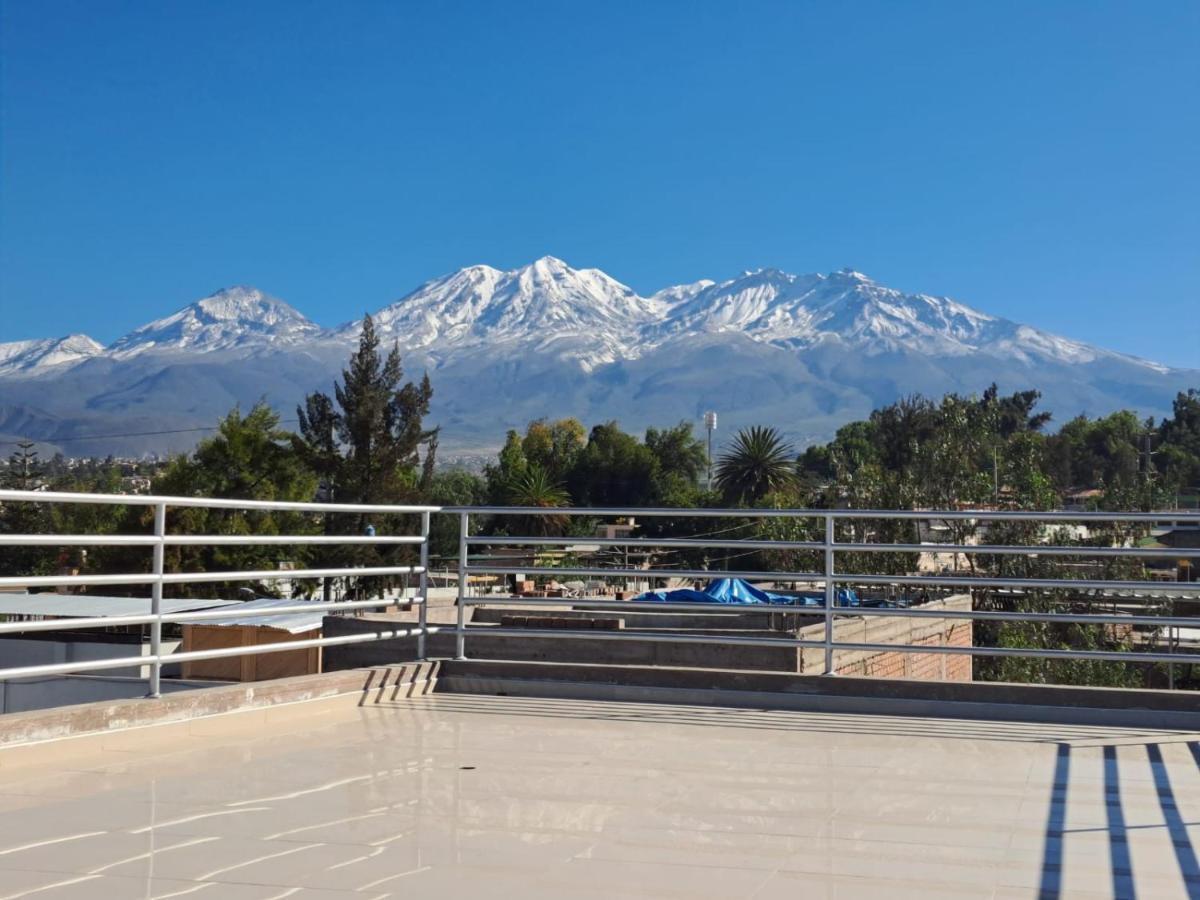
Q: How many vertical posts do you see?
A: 4